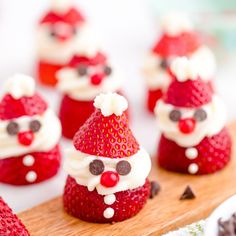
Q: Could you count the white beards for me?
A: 6